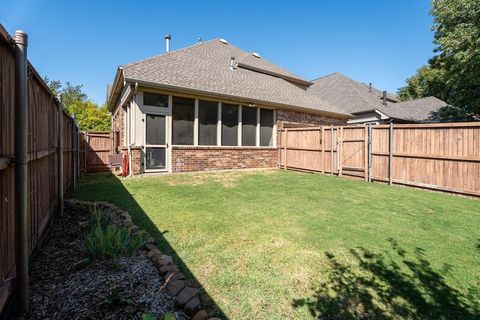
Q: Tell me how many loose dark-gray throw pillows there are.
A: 0